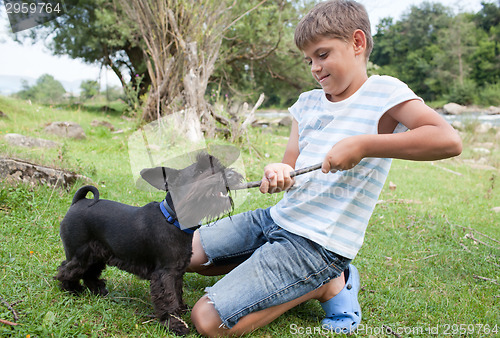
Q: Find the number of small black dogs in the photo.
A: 1